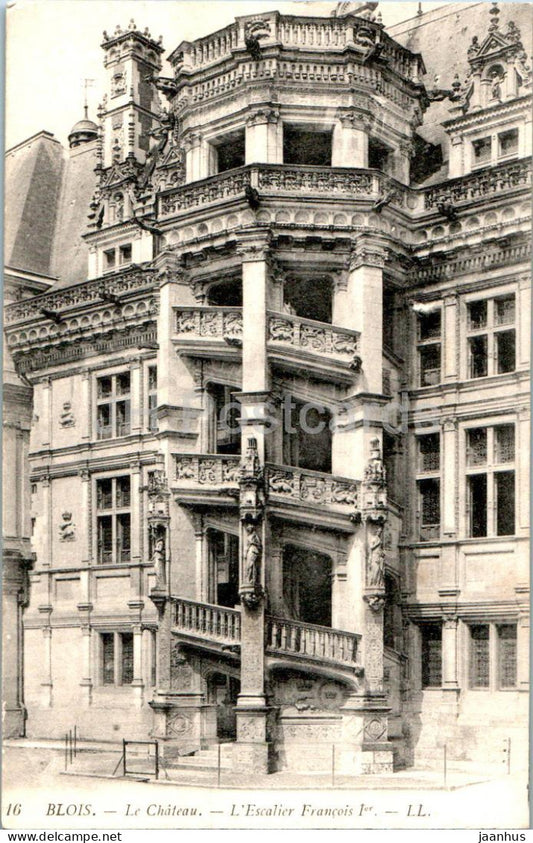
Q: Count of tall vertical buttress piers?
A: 3